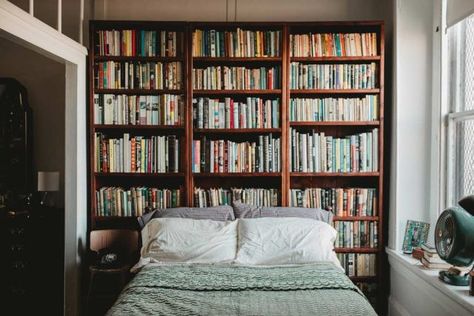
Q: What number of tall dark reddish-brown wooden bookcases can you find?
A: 3